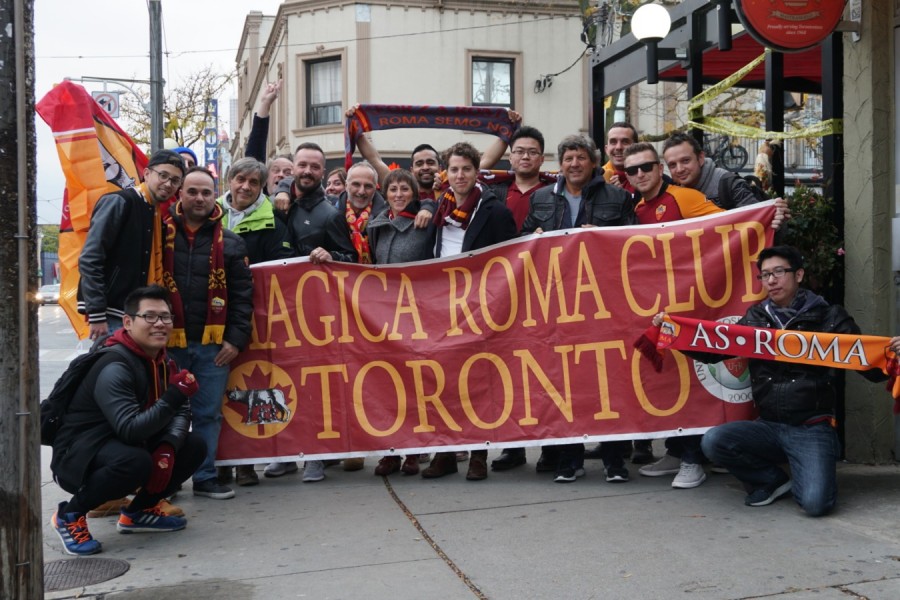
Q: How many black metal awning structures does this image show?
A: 1